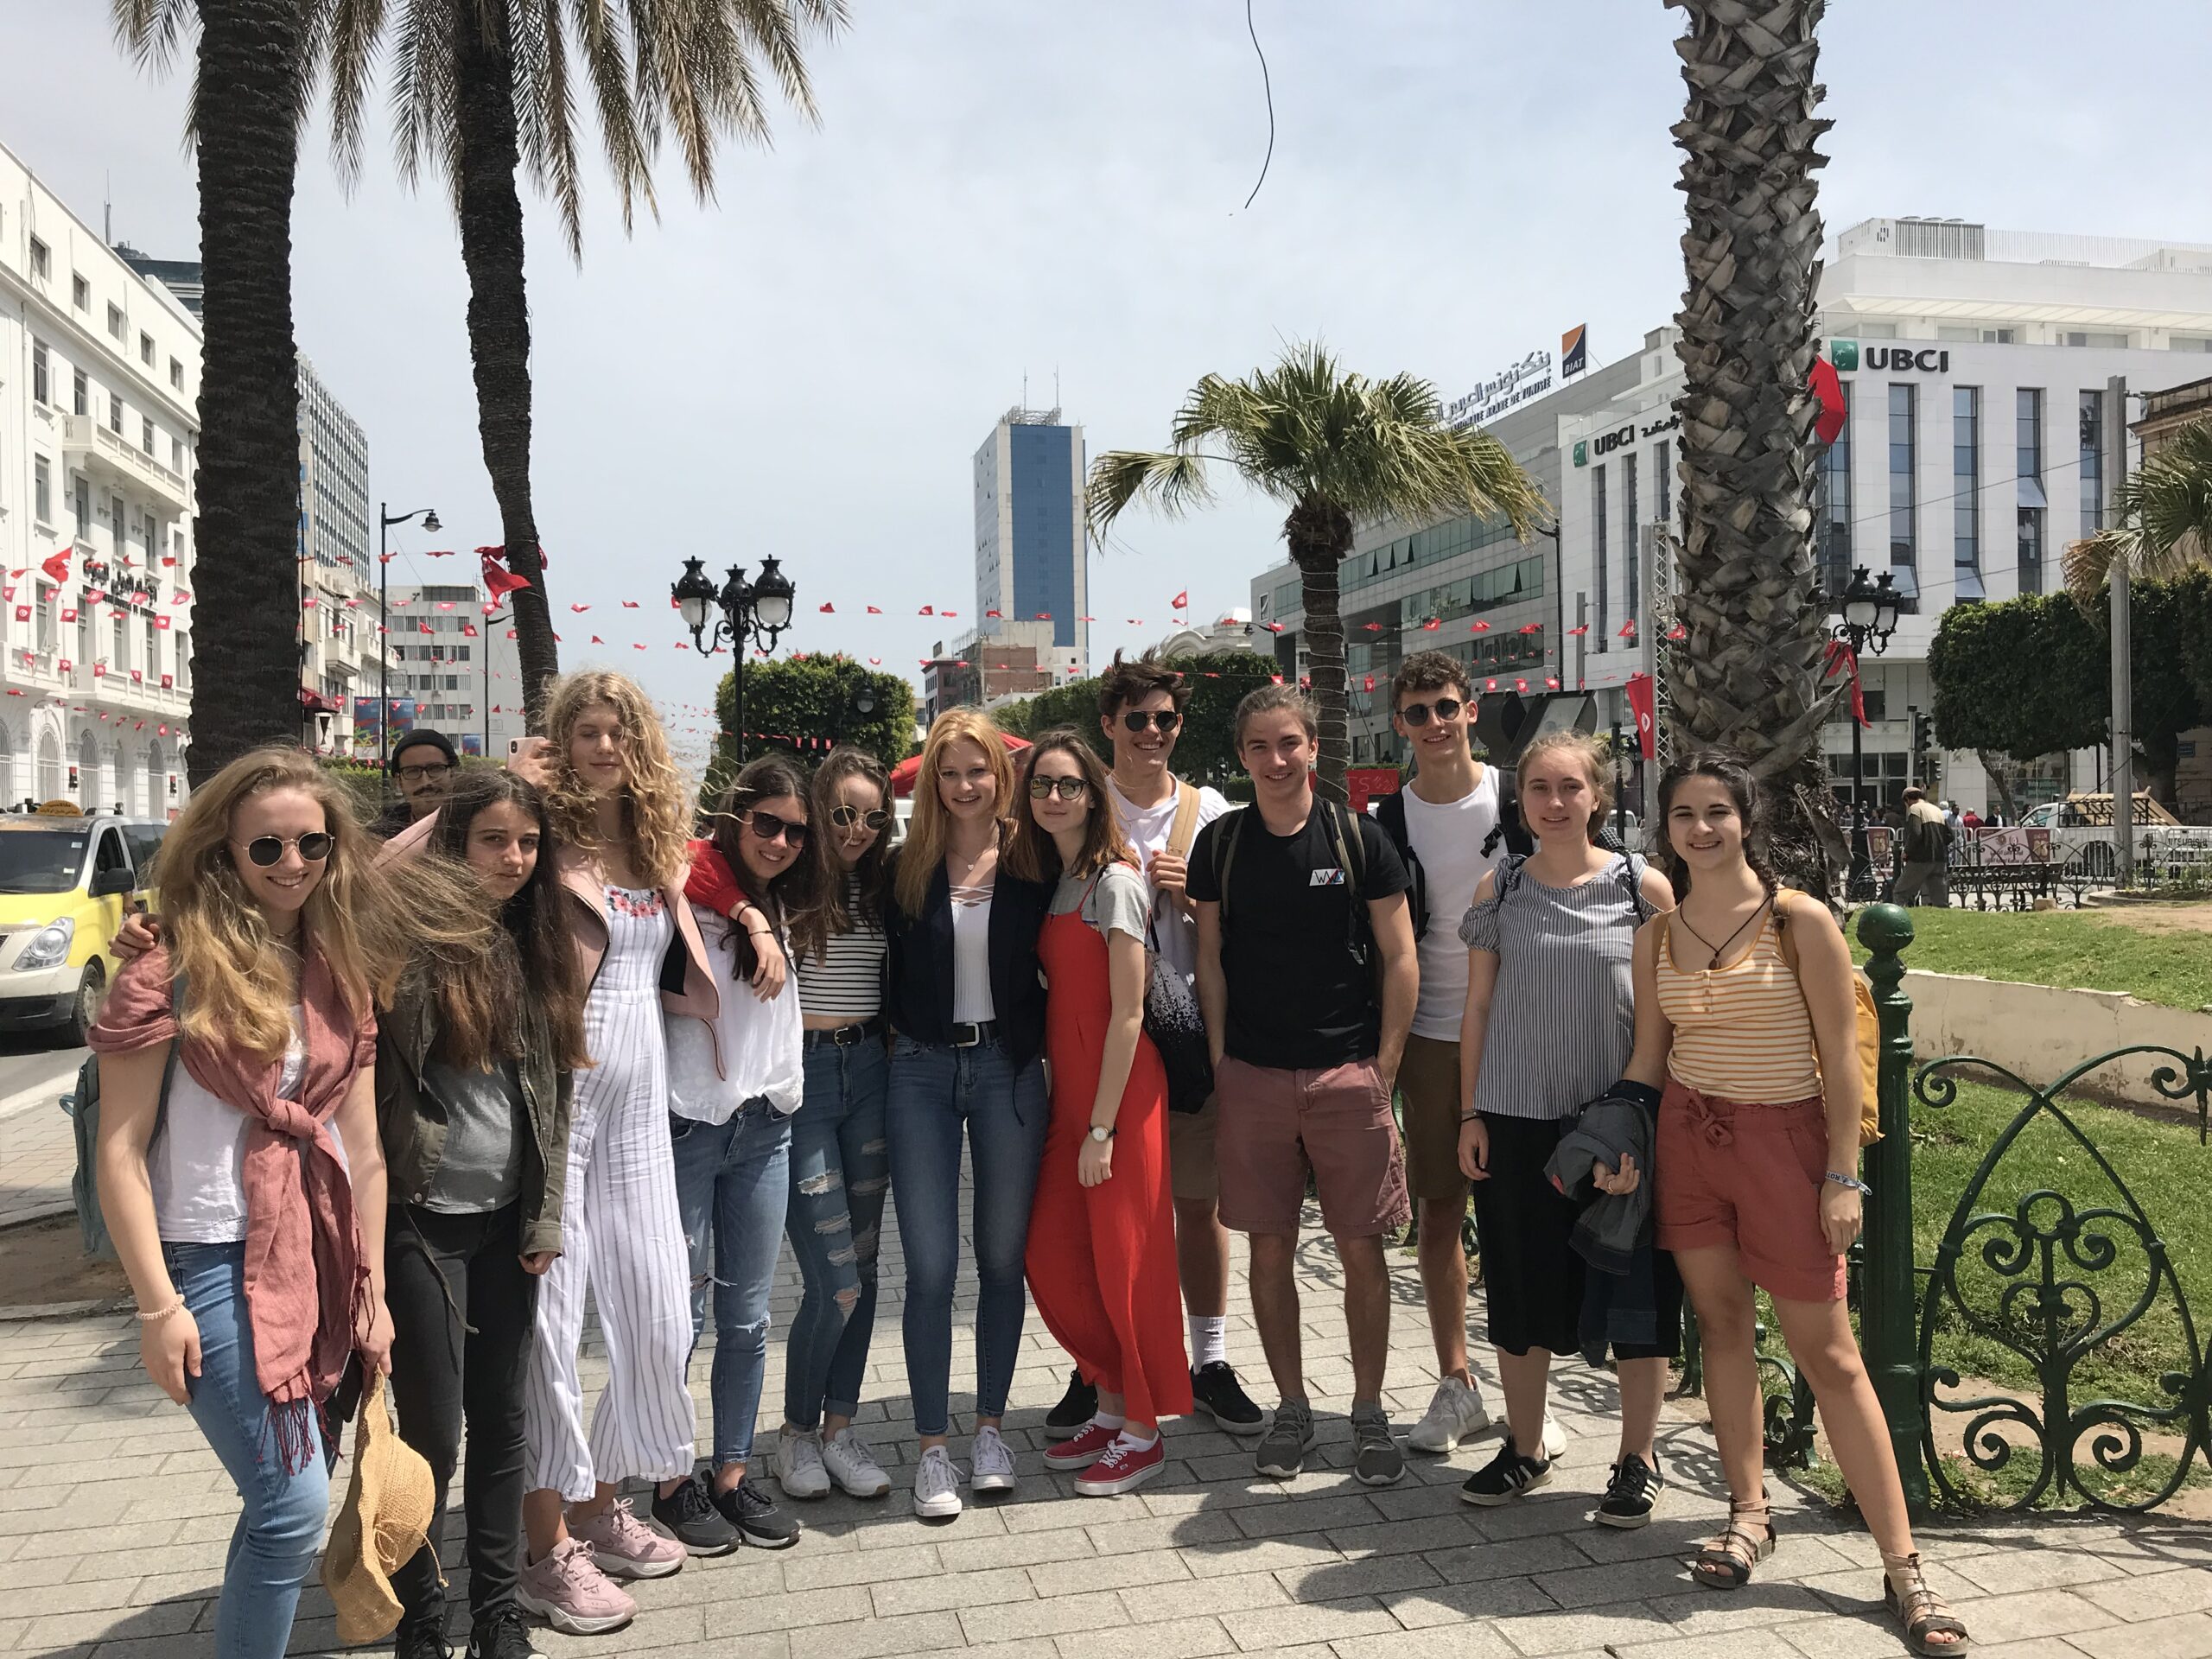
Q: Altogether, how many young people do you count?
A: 12